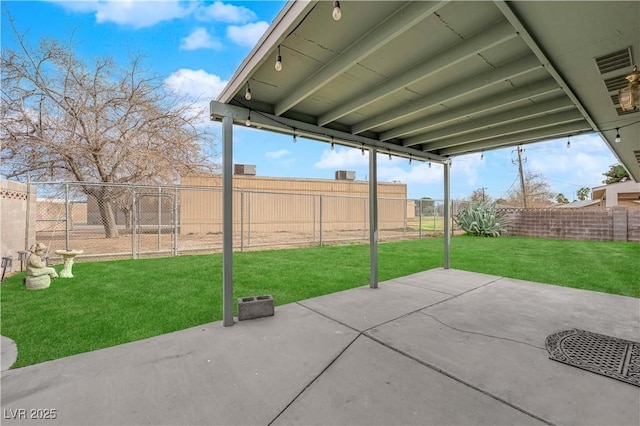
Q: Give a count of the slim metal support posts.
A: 3